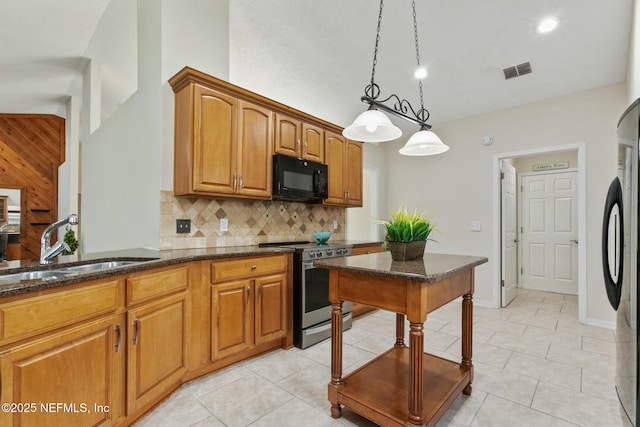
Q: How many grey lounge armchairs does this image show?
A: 0